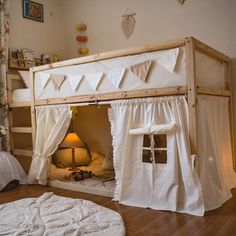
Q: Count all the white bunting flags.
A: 5